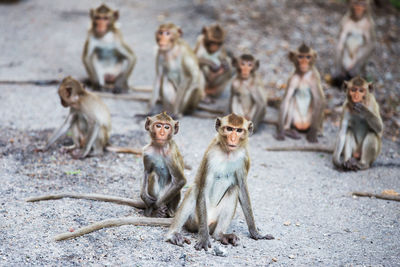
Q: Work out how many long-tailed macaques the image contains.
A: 10